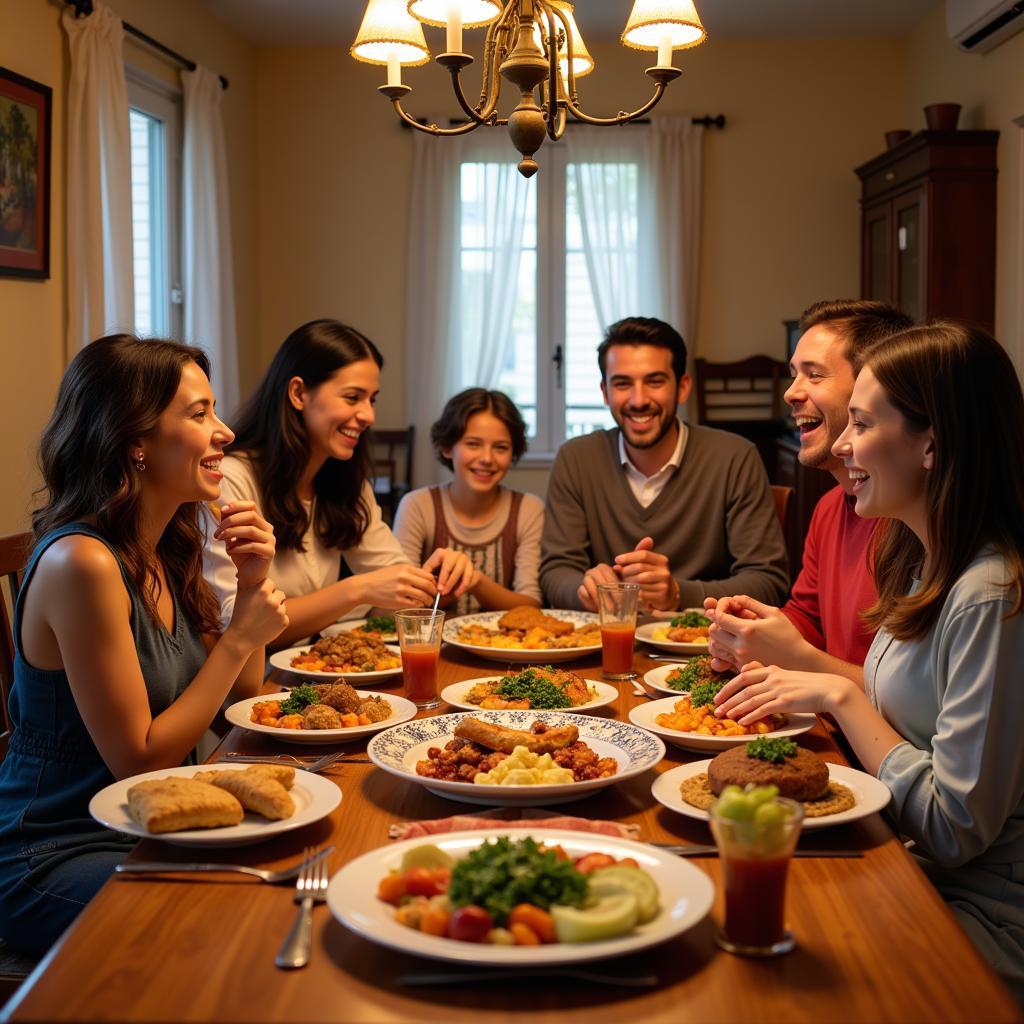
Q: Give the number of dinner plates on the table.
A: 12